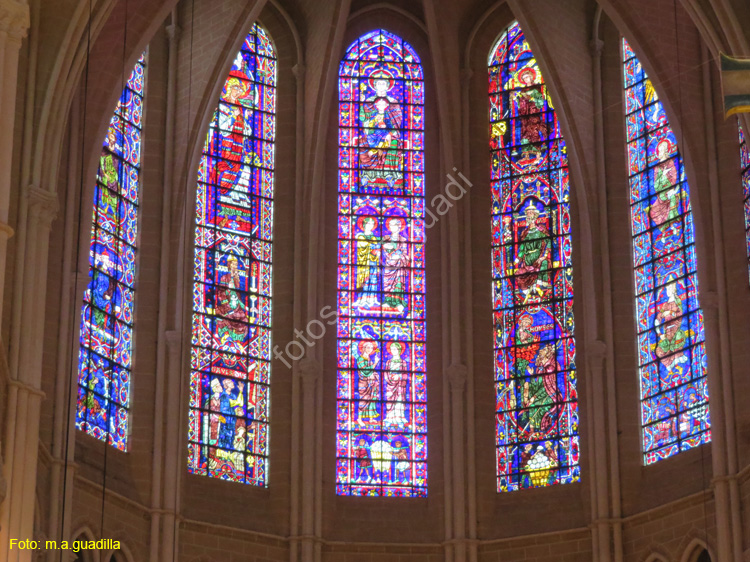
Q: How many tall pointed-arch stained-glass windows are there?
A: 5